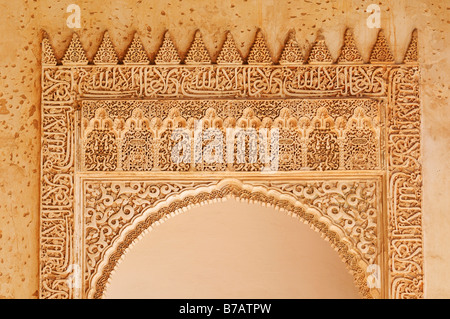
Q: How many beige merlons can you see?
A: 13